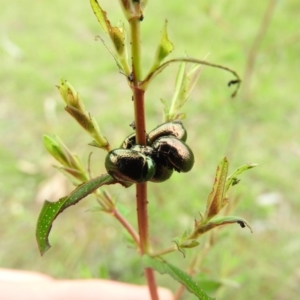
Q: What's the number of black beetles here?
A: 5